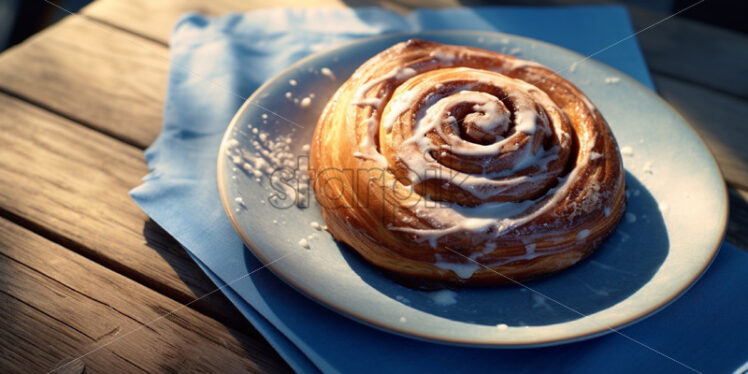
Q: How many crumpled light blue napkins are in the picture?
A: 1